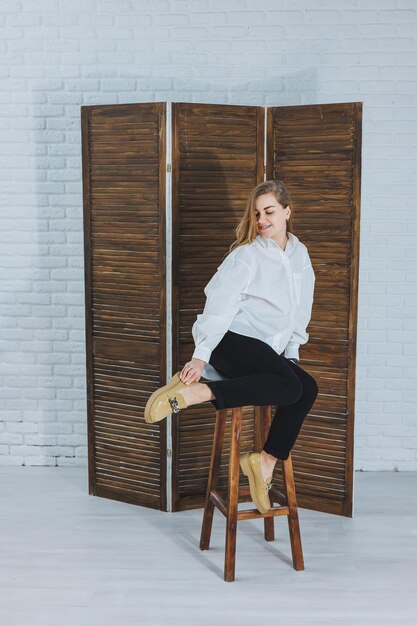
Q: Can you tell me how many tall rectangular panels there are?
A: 3